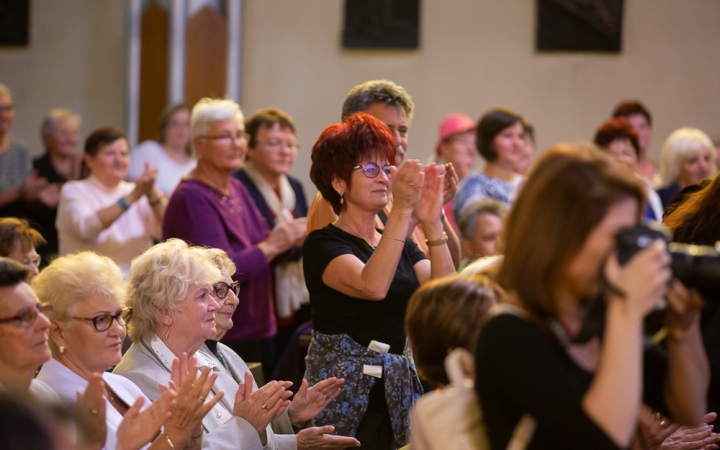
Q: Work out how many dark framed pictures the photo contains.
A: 3